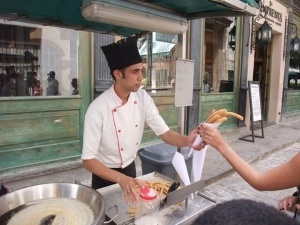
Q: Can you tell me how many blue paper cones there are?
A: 0